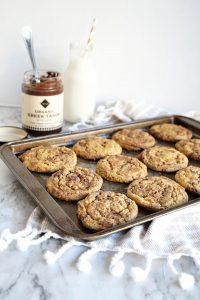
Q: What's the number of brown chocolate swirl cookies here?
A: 11